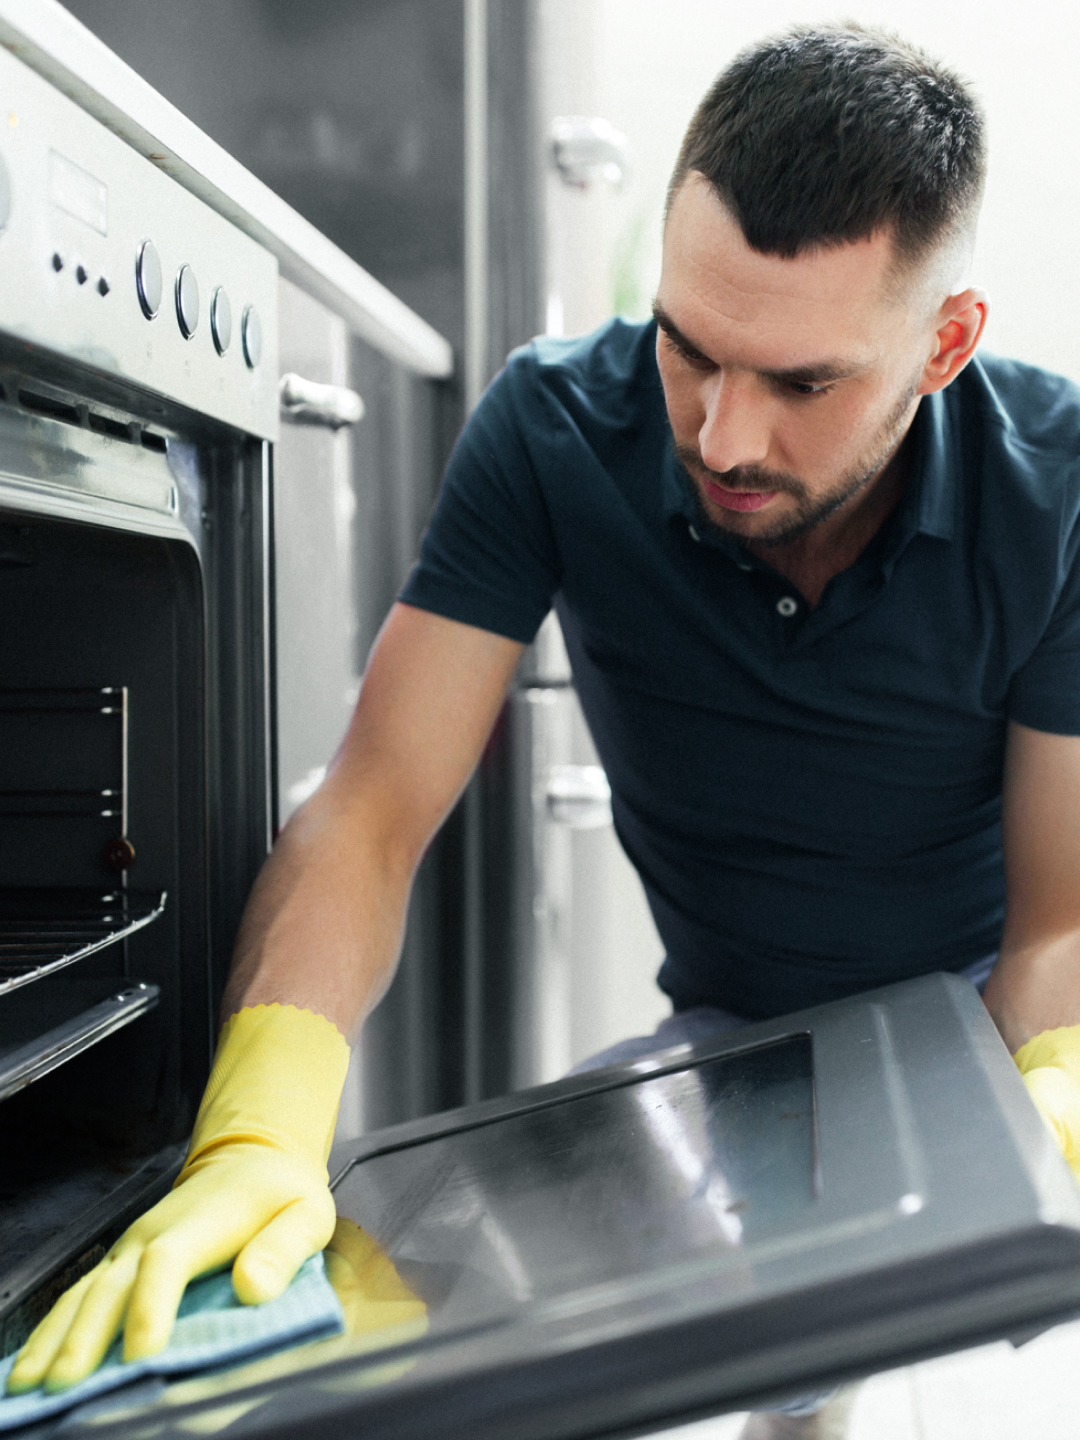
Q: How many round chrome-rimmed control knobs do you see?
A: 4